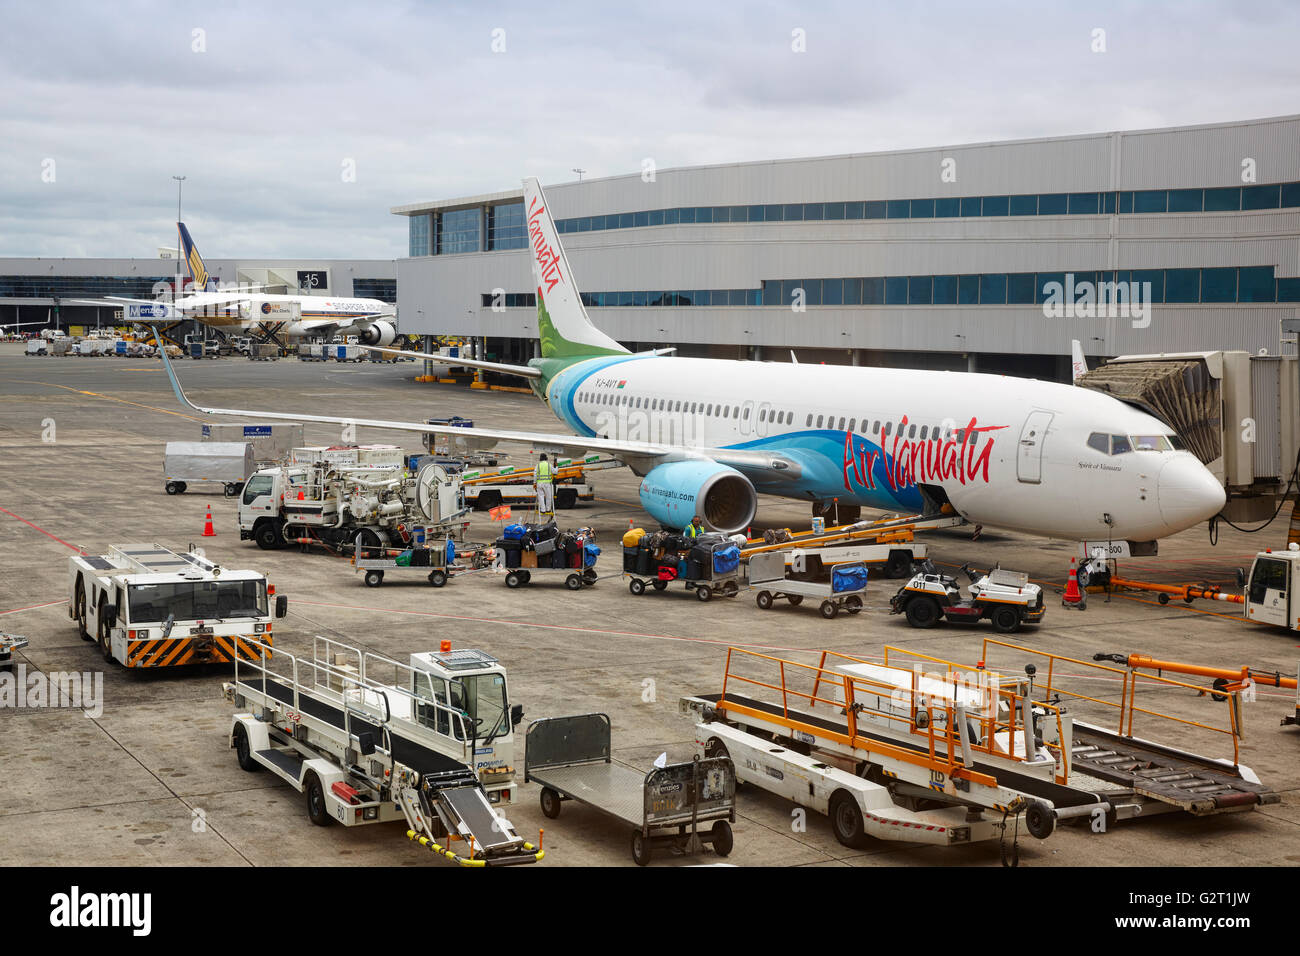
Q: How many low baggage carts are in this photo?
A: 5